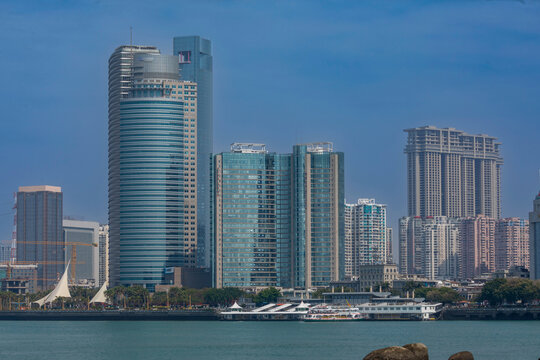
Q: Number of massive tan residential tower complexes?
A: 1